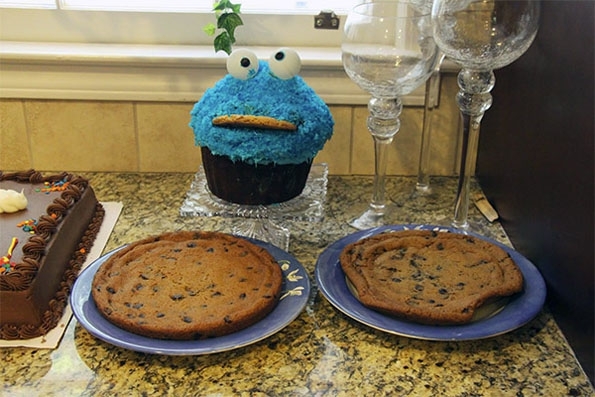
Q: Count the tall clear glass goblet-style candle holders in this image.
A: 3